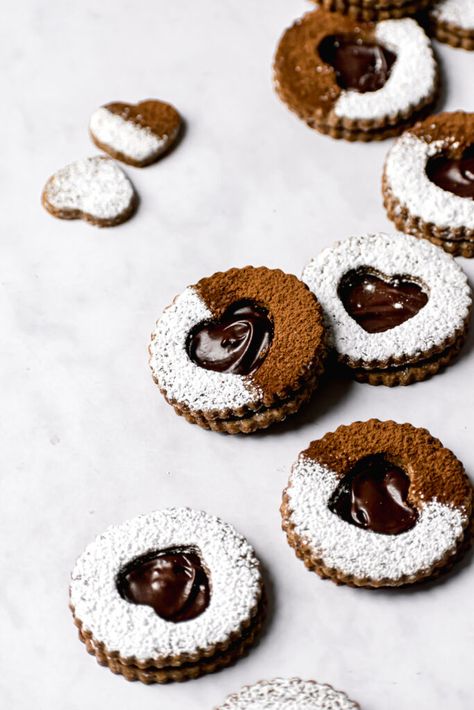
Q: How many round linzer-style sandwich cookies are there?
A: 9